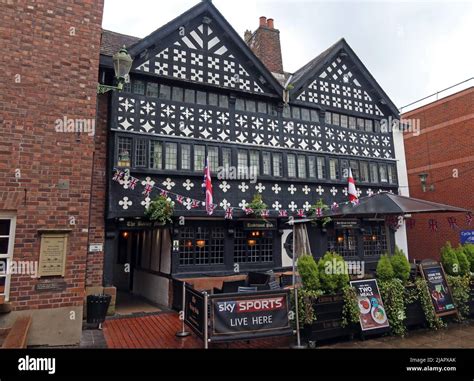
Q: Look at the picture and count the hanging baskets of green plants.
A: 3